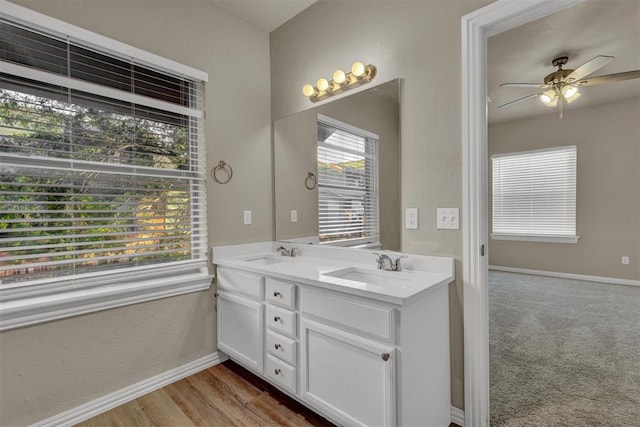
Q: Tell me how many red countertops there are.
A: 0